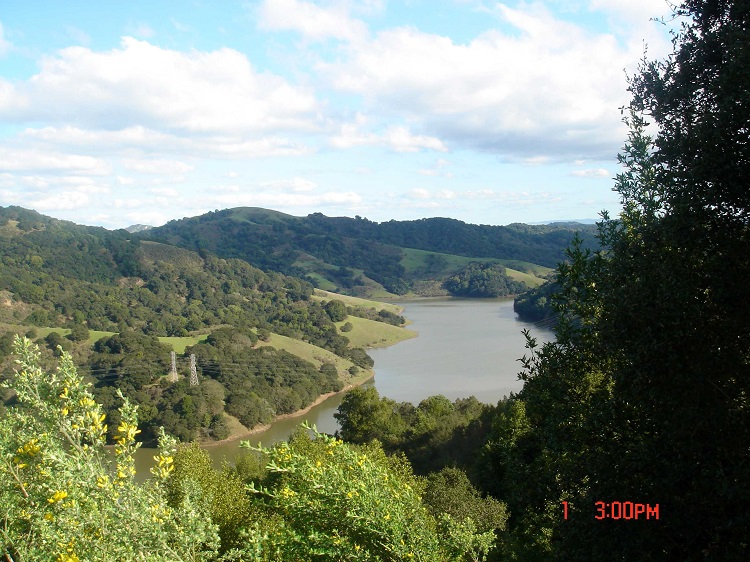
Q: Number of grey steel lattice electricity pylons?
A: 2